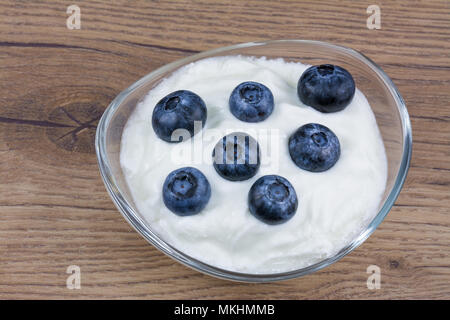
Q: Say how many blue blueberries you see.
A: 7